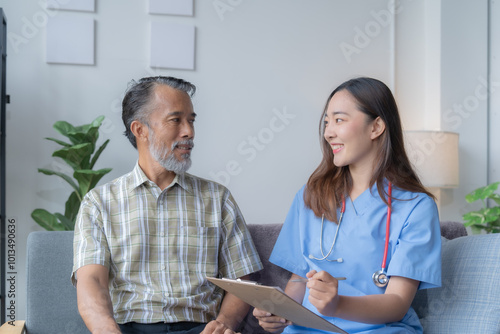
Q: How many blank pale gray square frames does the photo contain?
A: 4